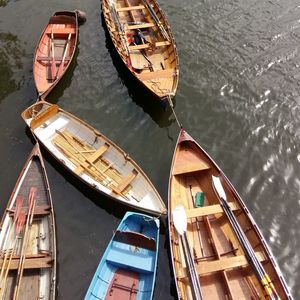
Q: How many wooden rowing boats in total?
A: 6